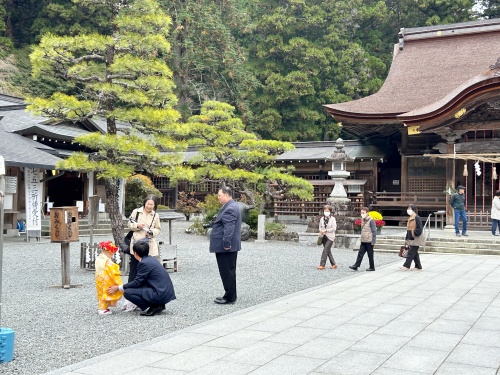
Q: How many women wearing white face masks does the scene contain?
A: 3